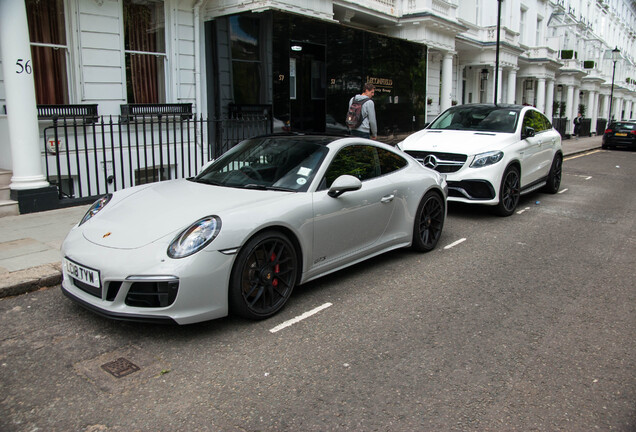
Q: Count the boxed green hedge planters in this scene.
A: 2